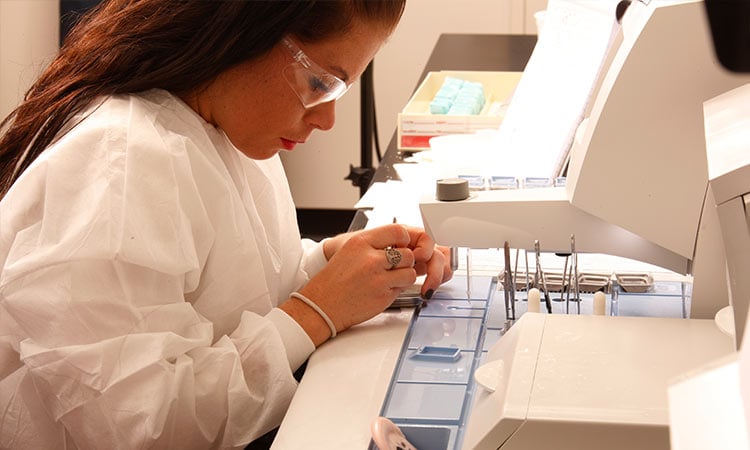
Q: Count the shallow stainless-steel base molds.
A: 4